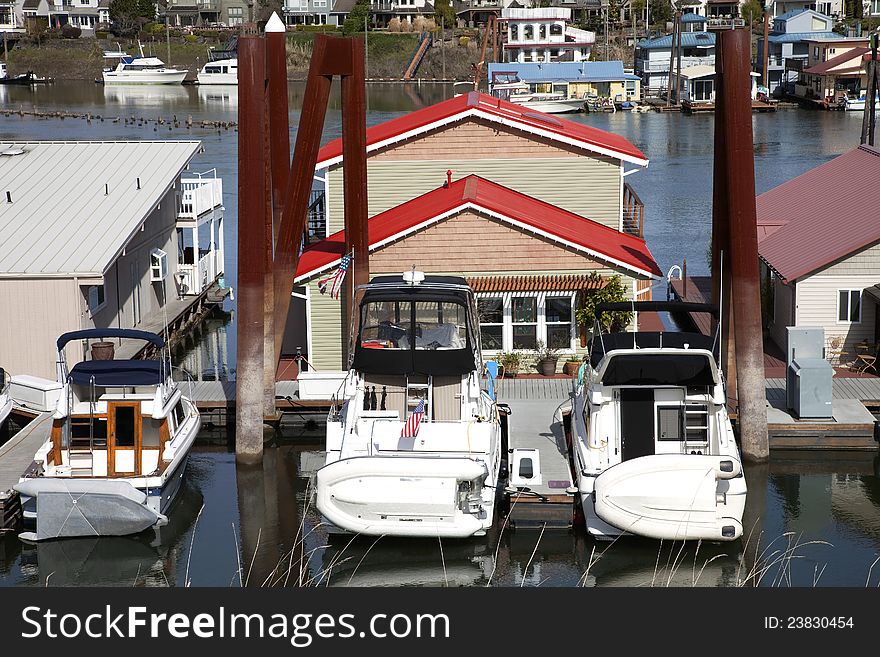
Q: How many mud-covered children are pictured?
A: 0